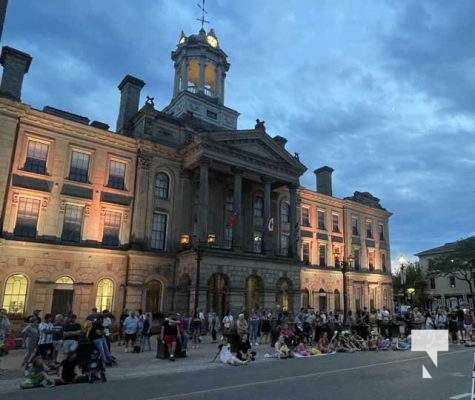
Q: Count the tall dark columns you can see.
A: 4